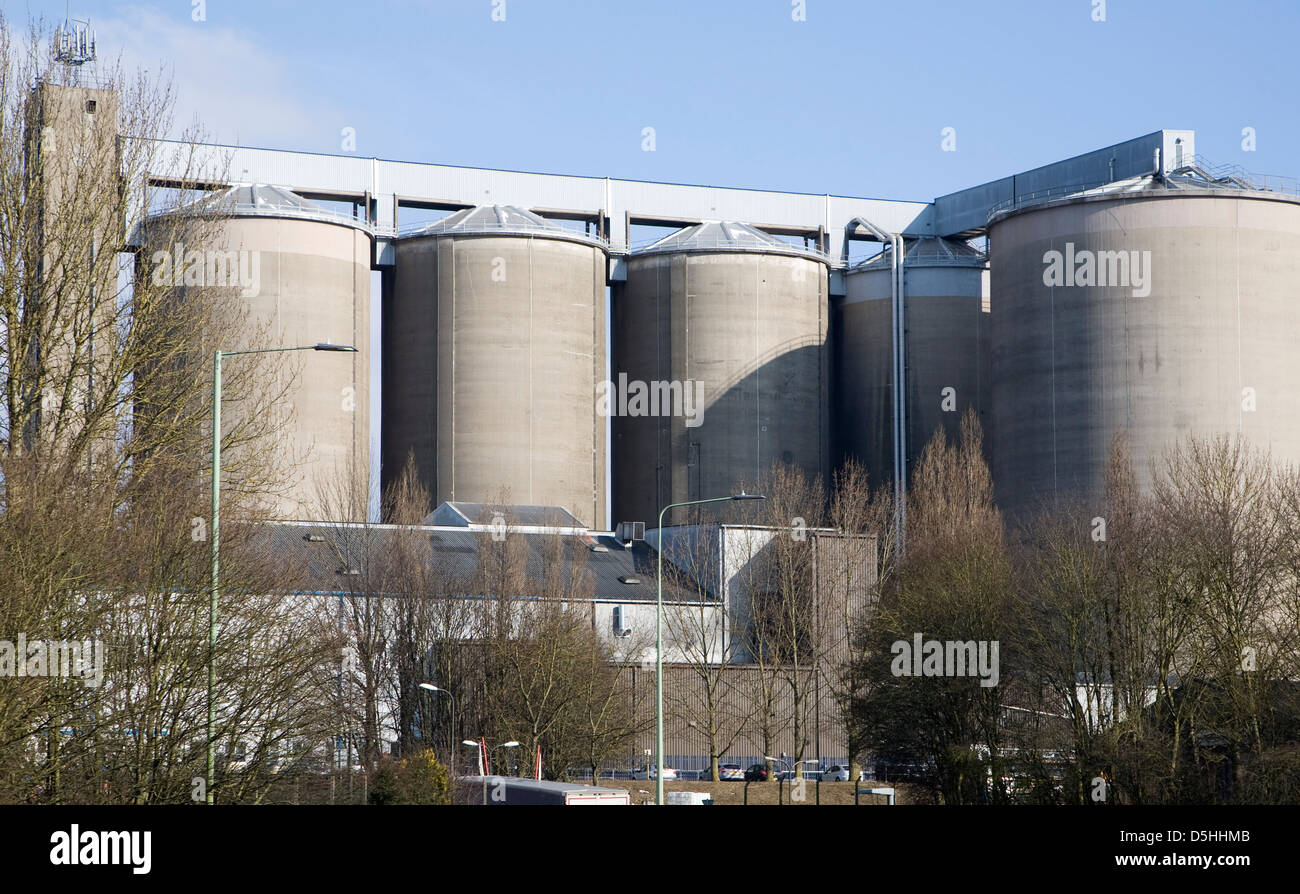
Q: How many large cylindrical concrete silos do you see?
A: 5